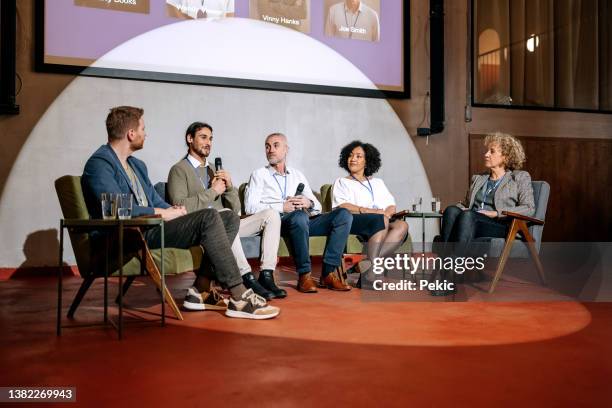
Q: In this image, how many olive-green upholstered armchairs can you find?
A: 3